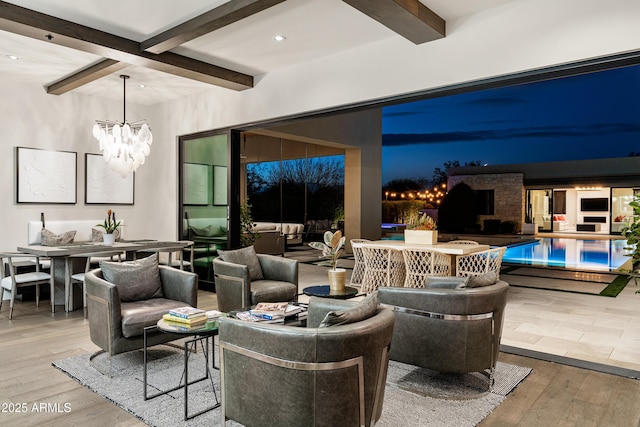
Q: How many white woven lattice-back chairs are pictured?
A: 5